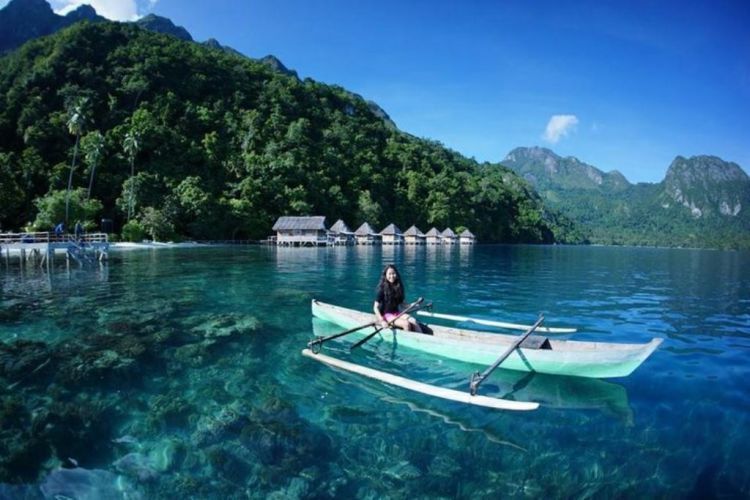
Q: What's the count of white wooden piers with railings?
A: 1